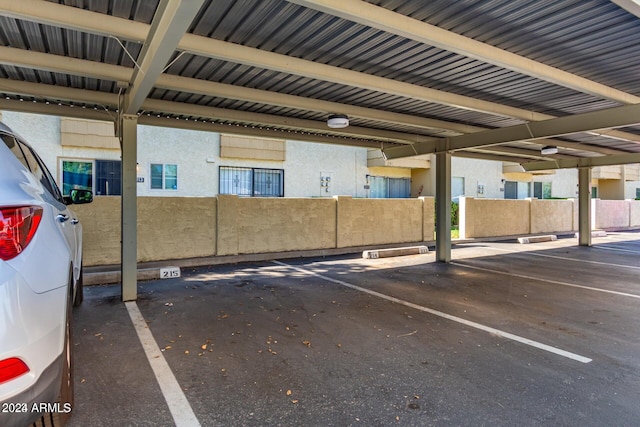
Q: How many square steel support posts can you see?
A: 3